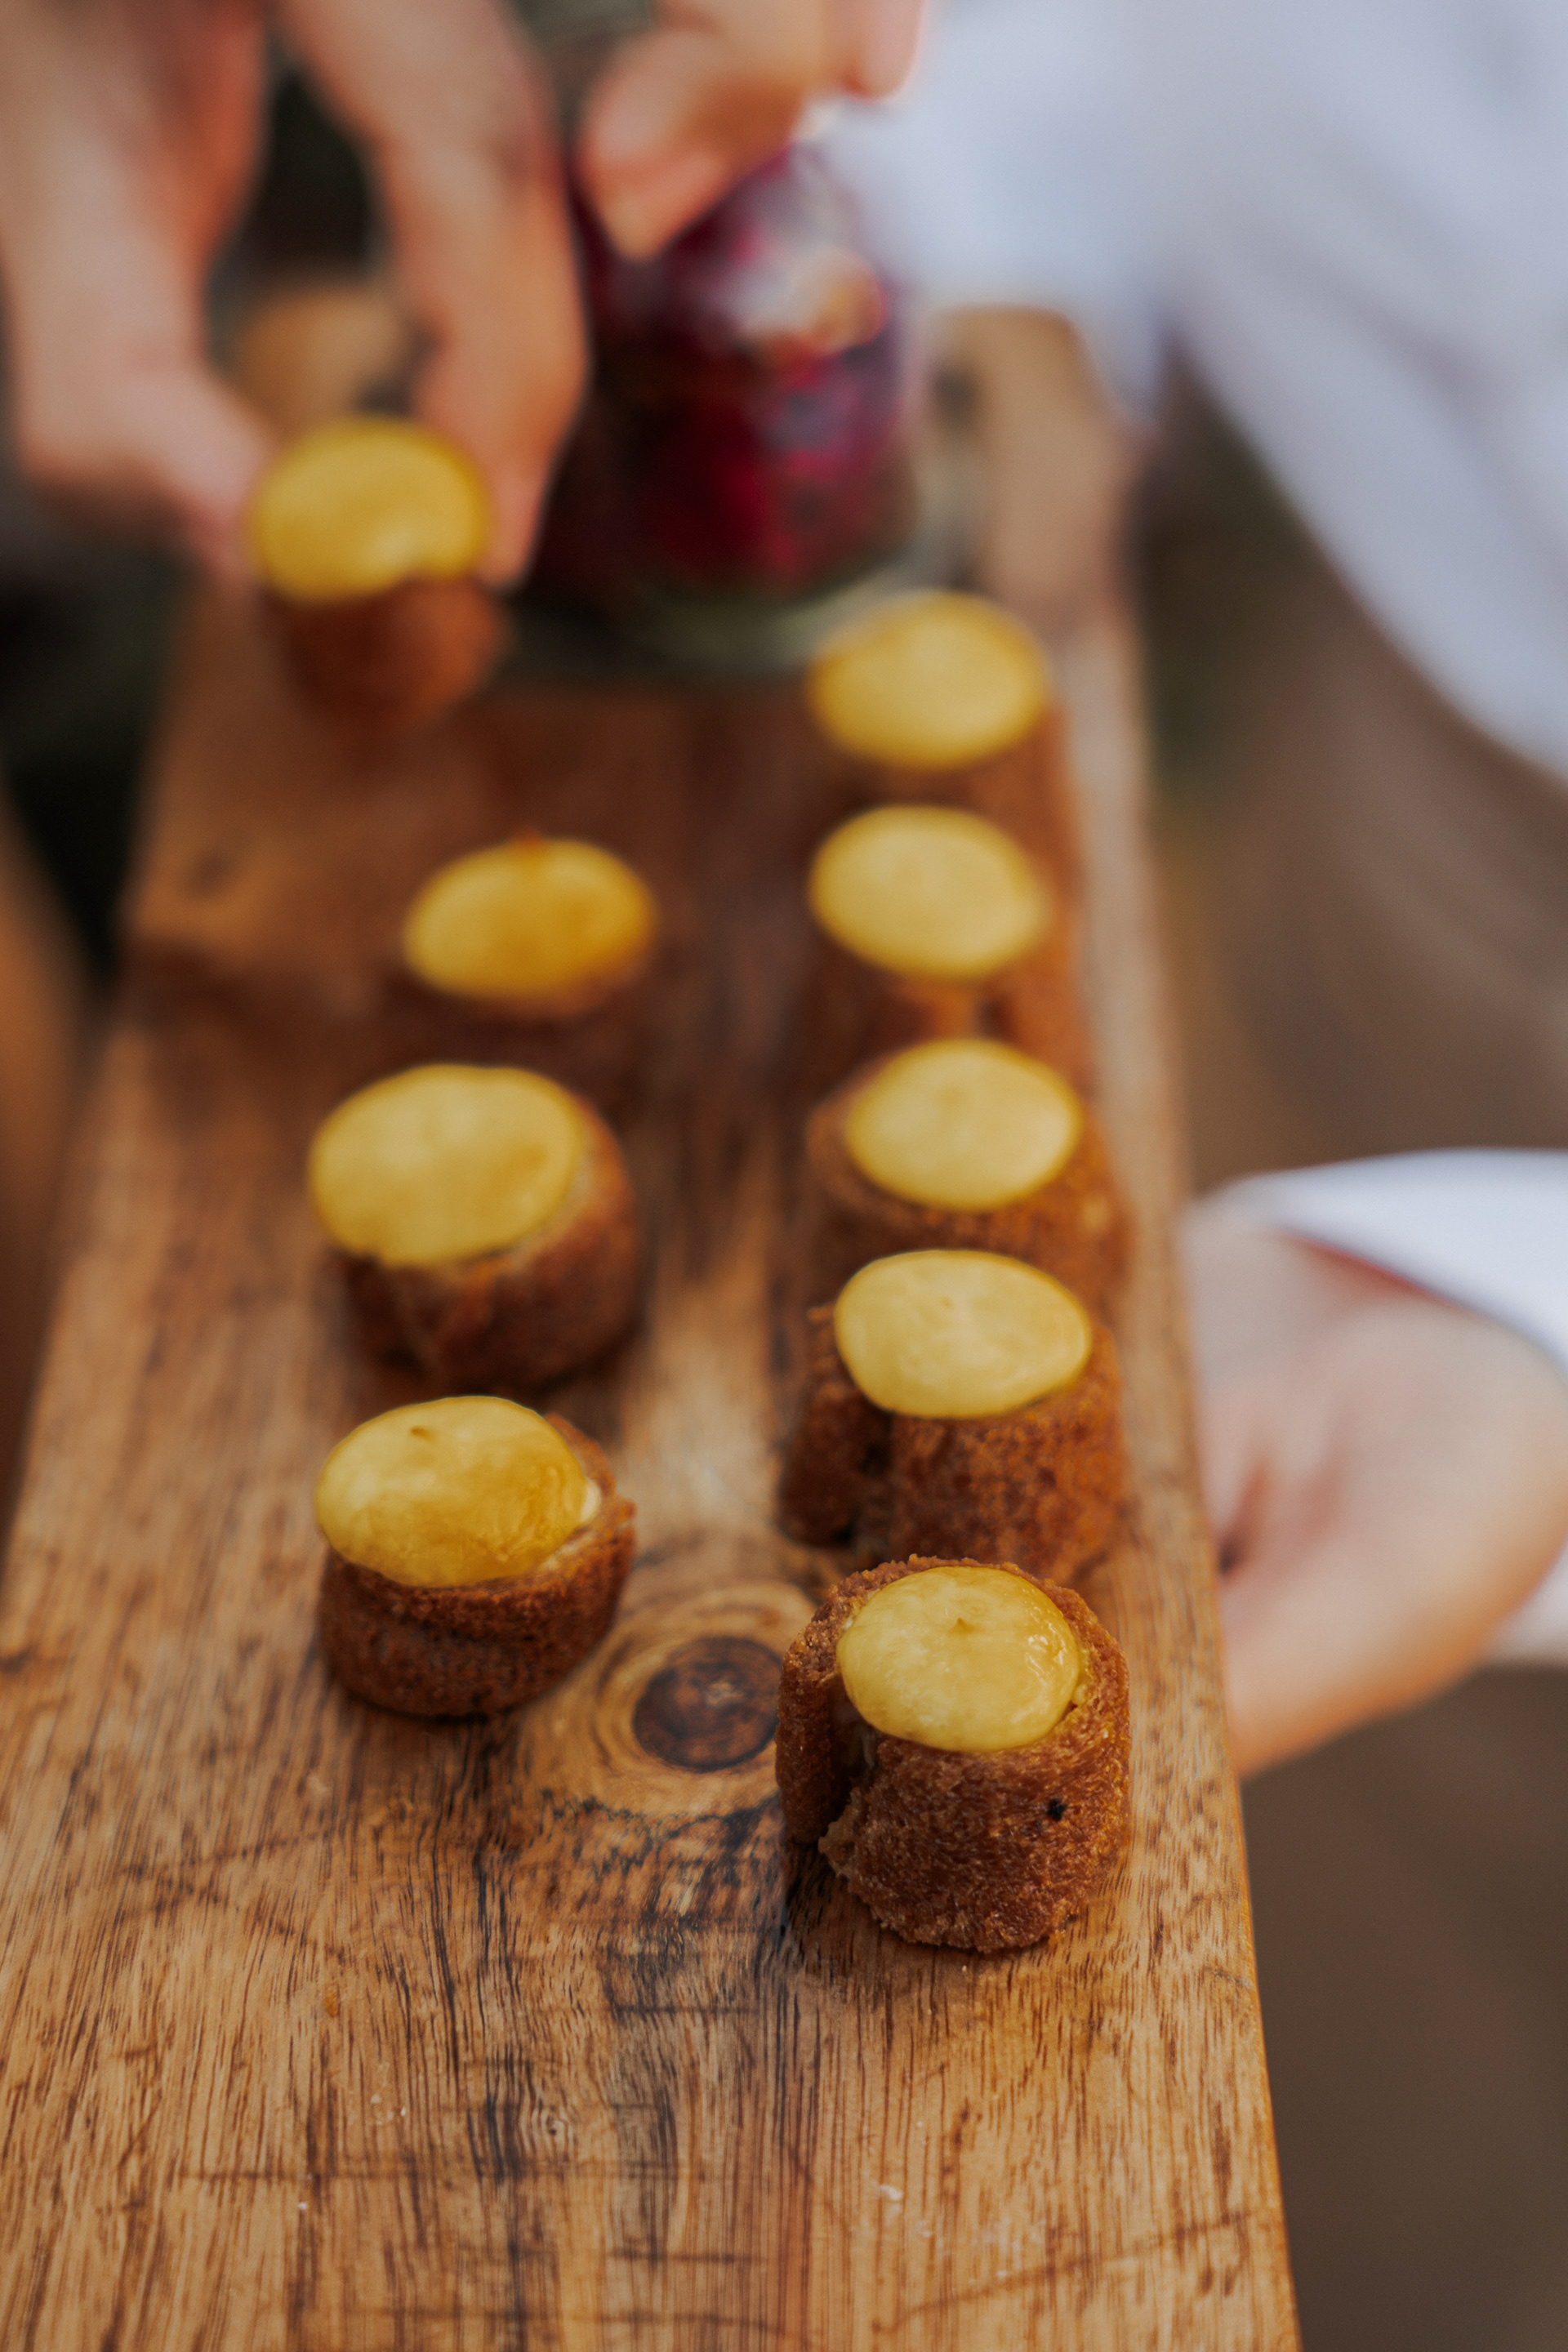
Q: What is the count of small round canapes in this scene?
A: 9